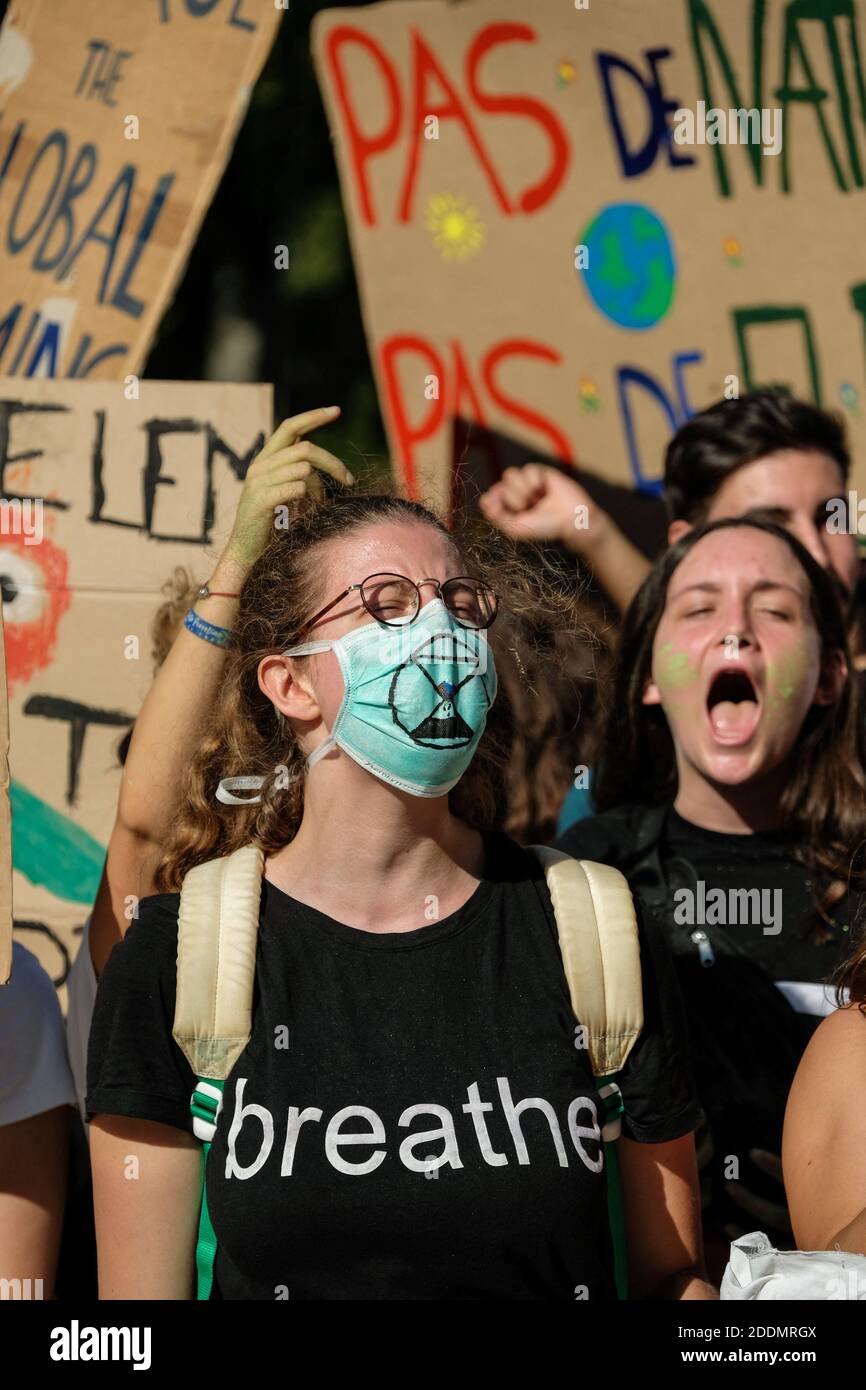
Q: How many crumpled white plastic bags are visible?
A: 1